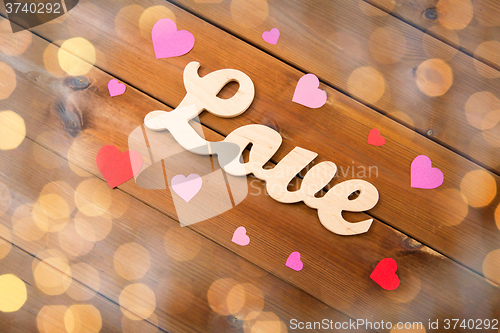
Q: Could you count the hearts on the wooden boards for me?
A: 11